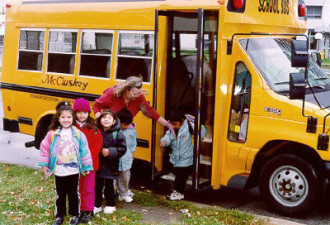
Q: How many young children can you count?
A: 5